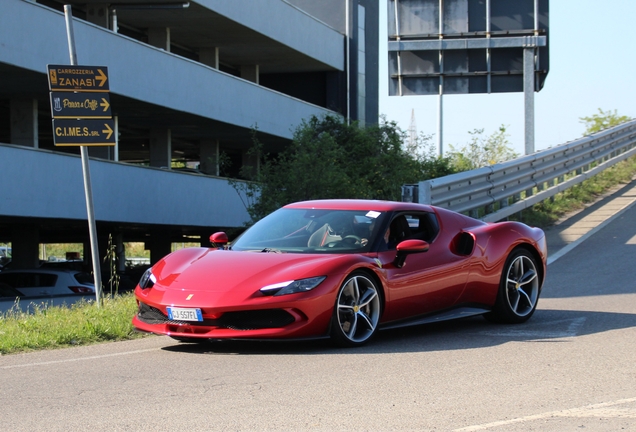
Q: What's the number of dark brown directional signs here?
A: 3